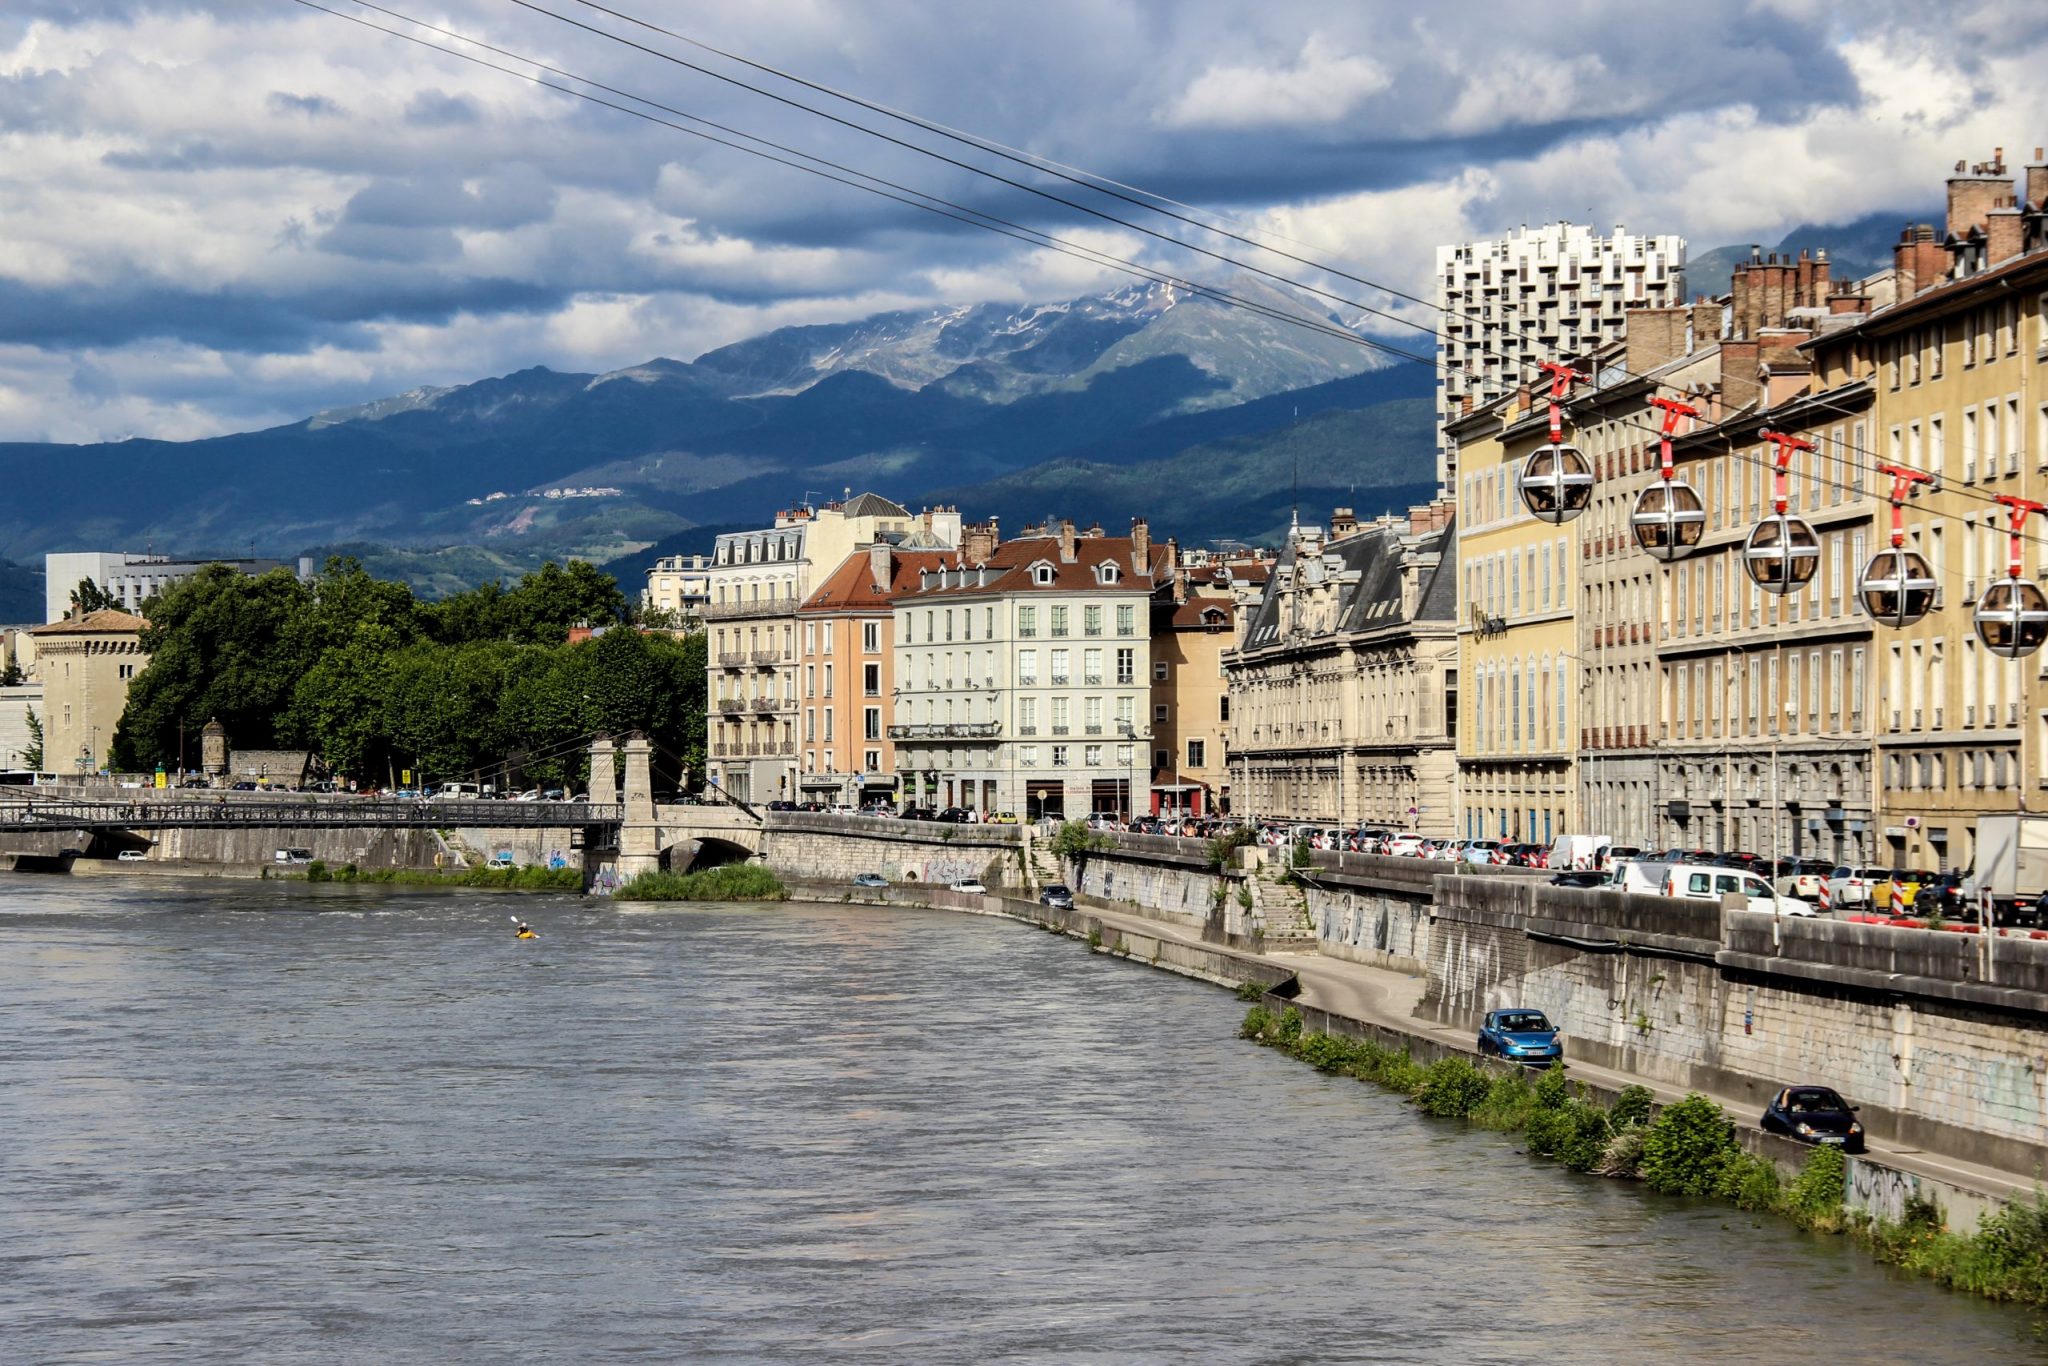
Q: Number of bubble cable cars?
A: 5